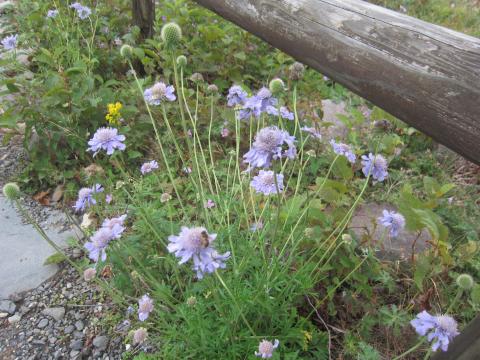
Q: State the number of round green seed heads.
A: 6